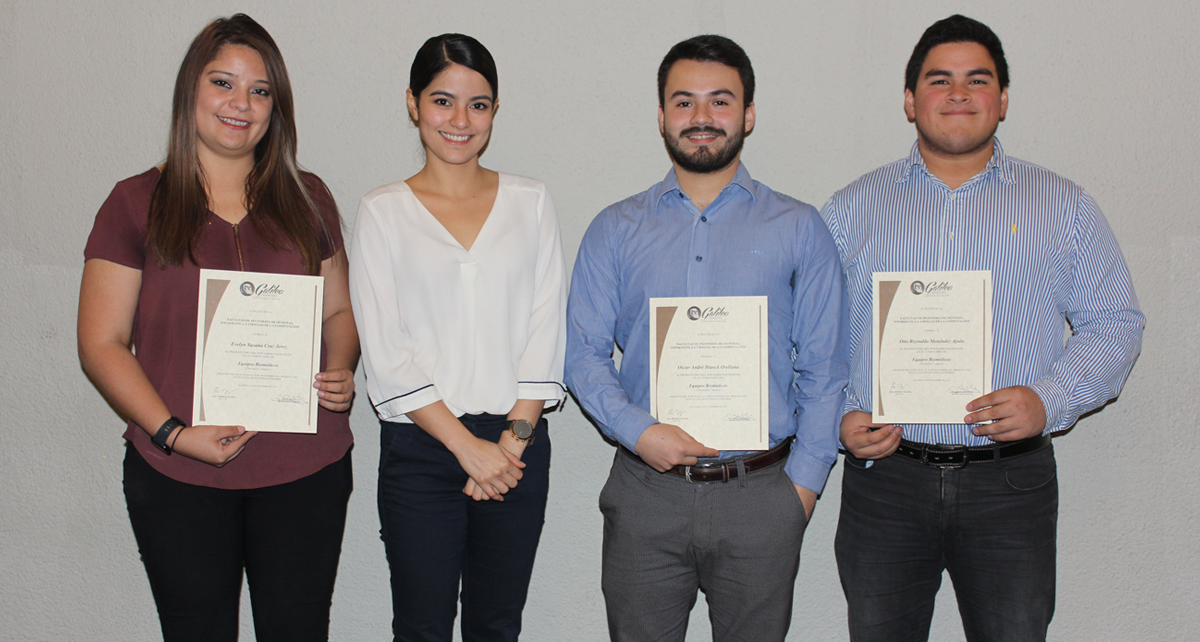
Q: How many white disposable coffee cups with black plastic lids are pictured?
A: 0